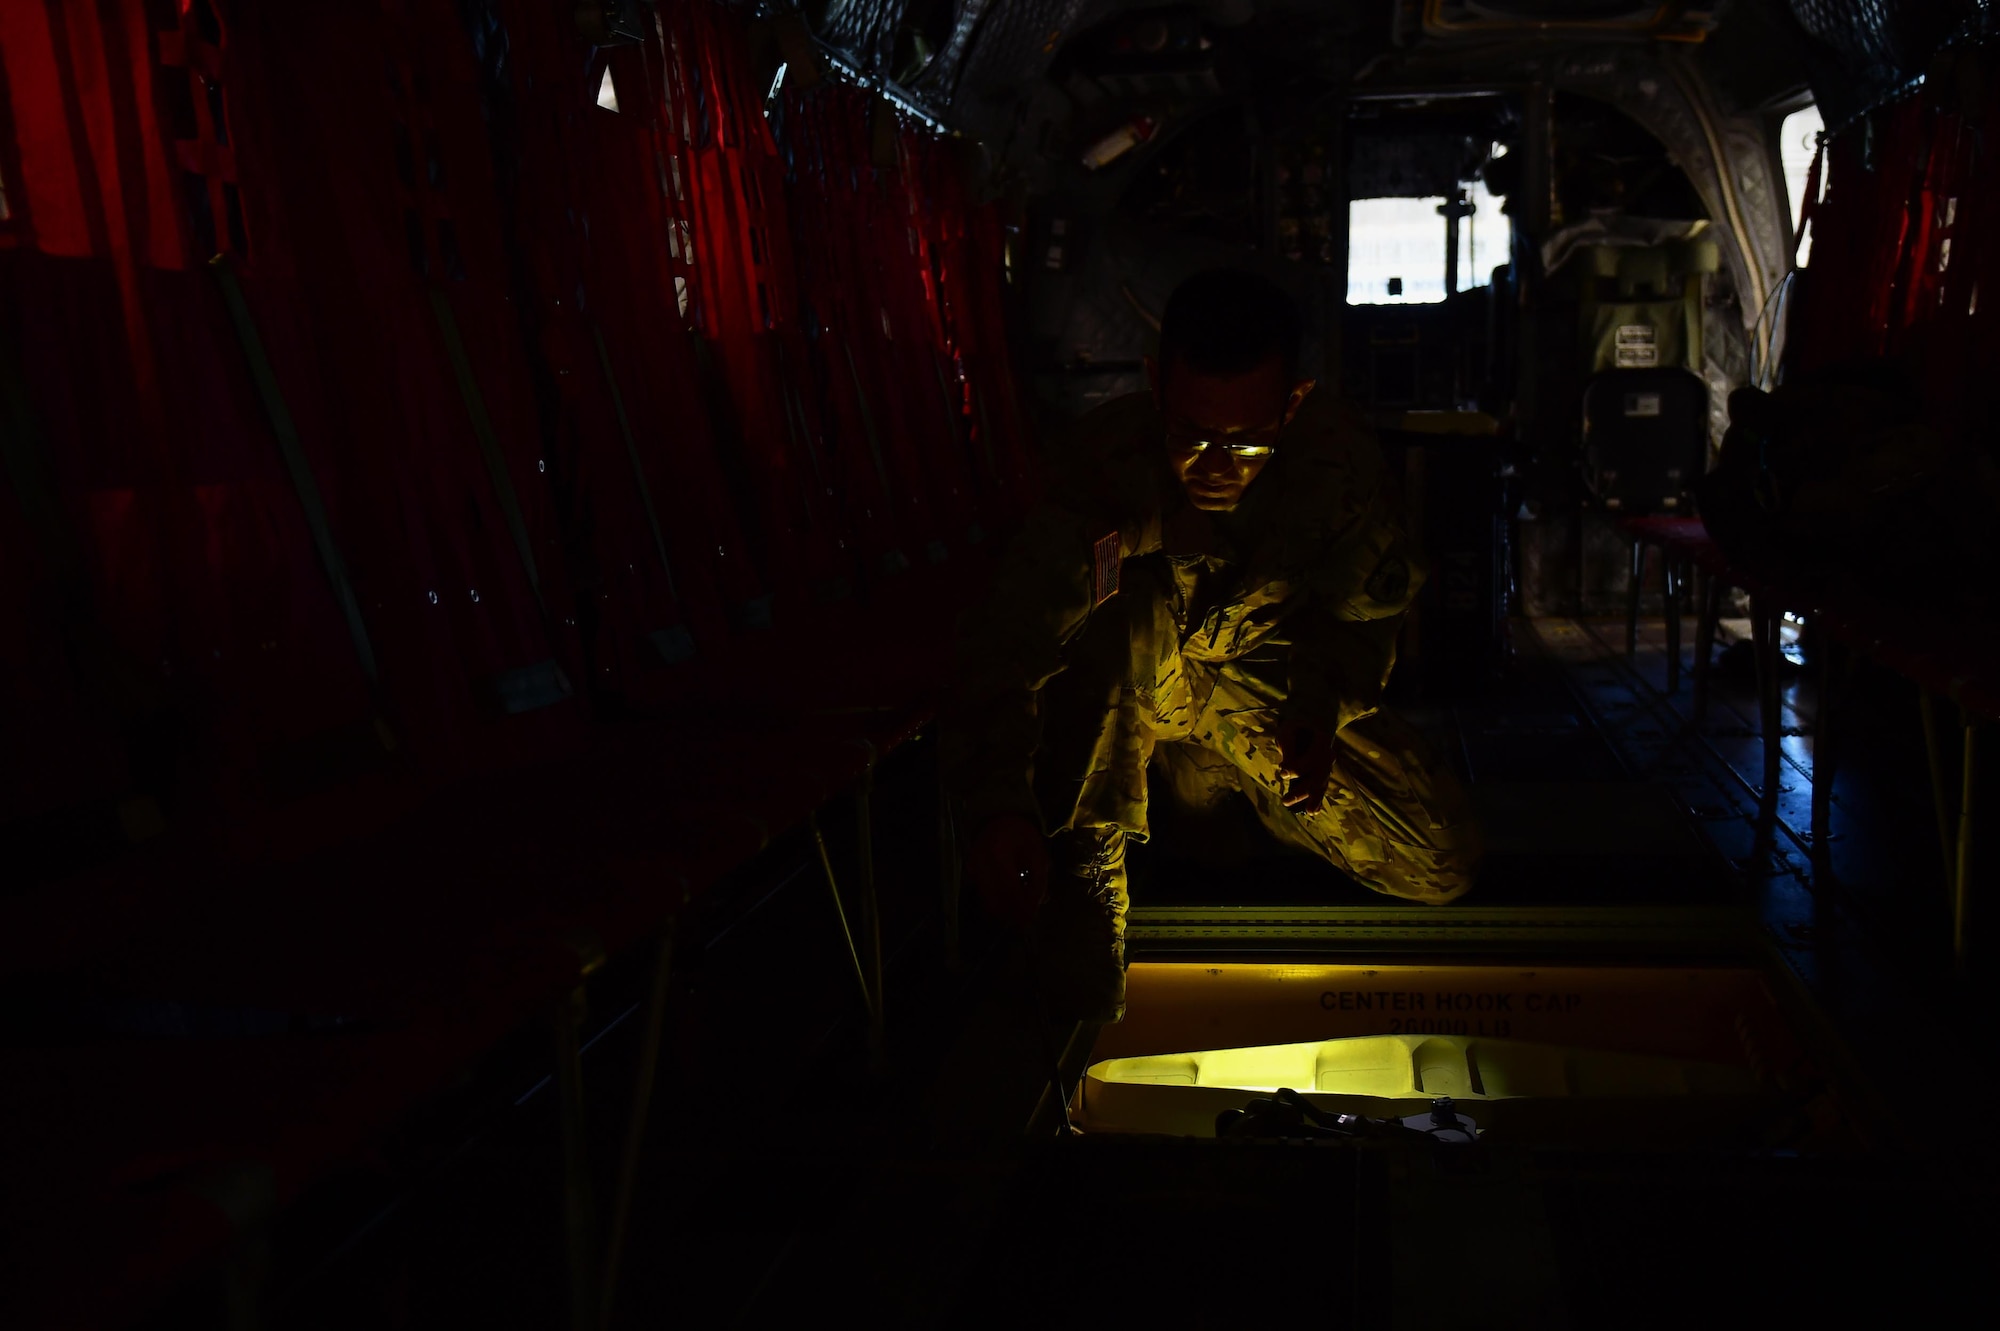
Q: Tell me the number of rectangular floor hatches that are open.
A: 1